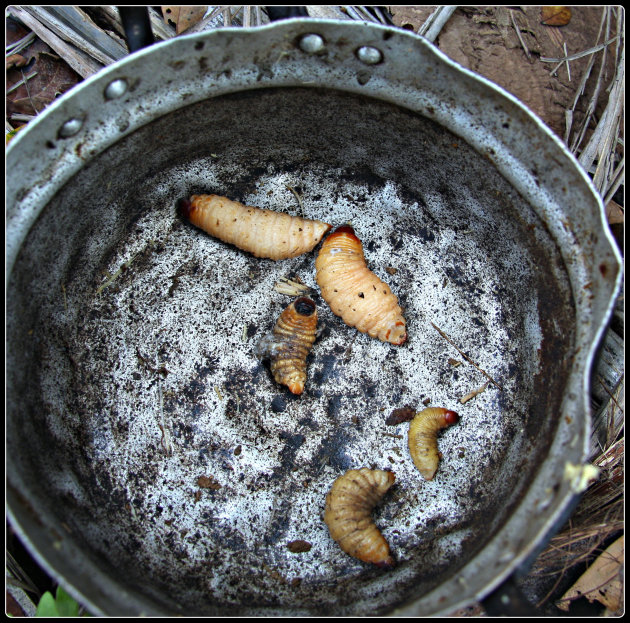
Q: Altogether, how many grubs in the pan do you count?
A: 5